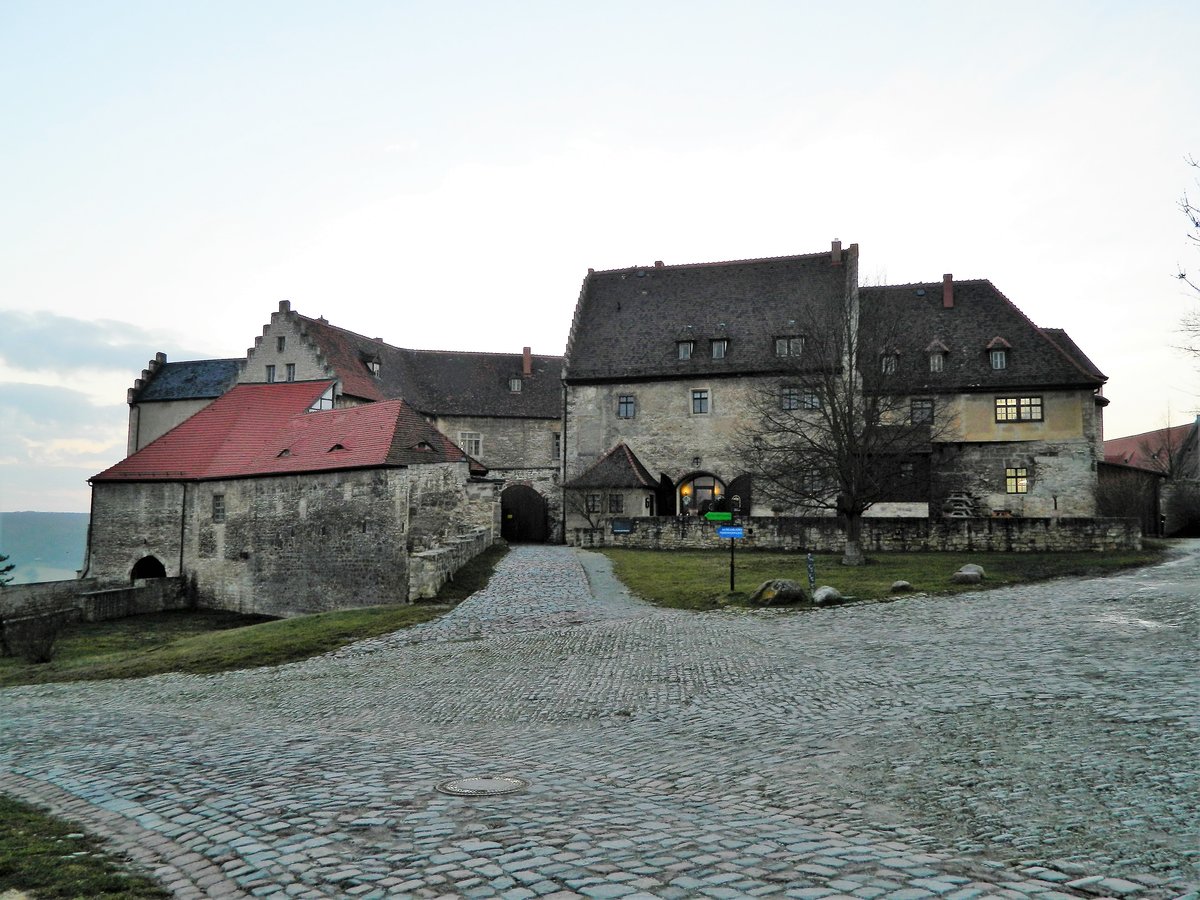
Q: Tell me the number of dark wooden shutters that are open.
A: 2